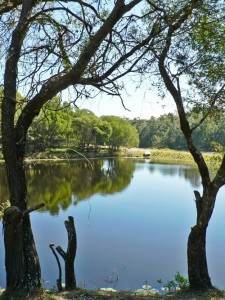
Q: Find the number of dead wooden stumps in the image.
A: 2